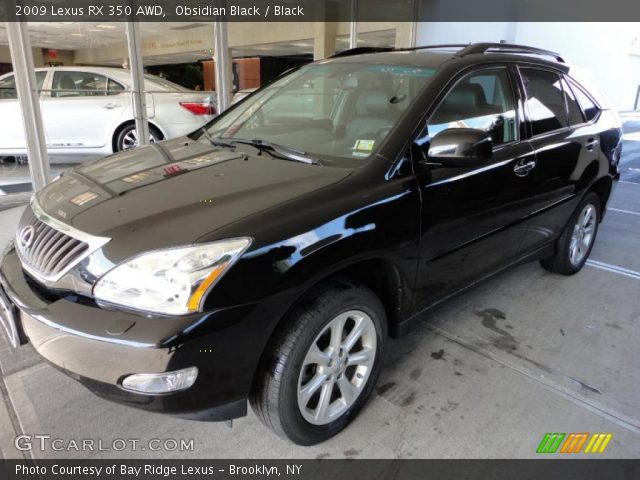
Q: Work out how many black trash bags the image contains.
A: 0